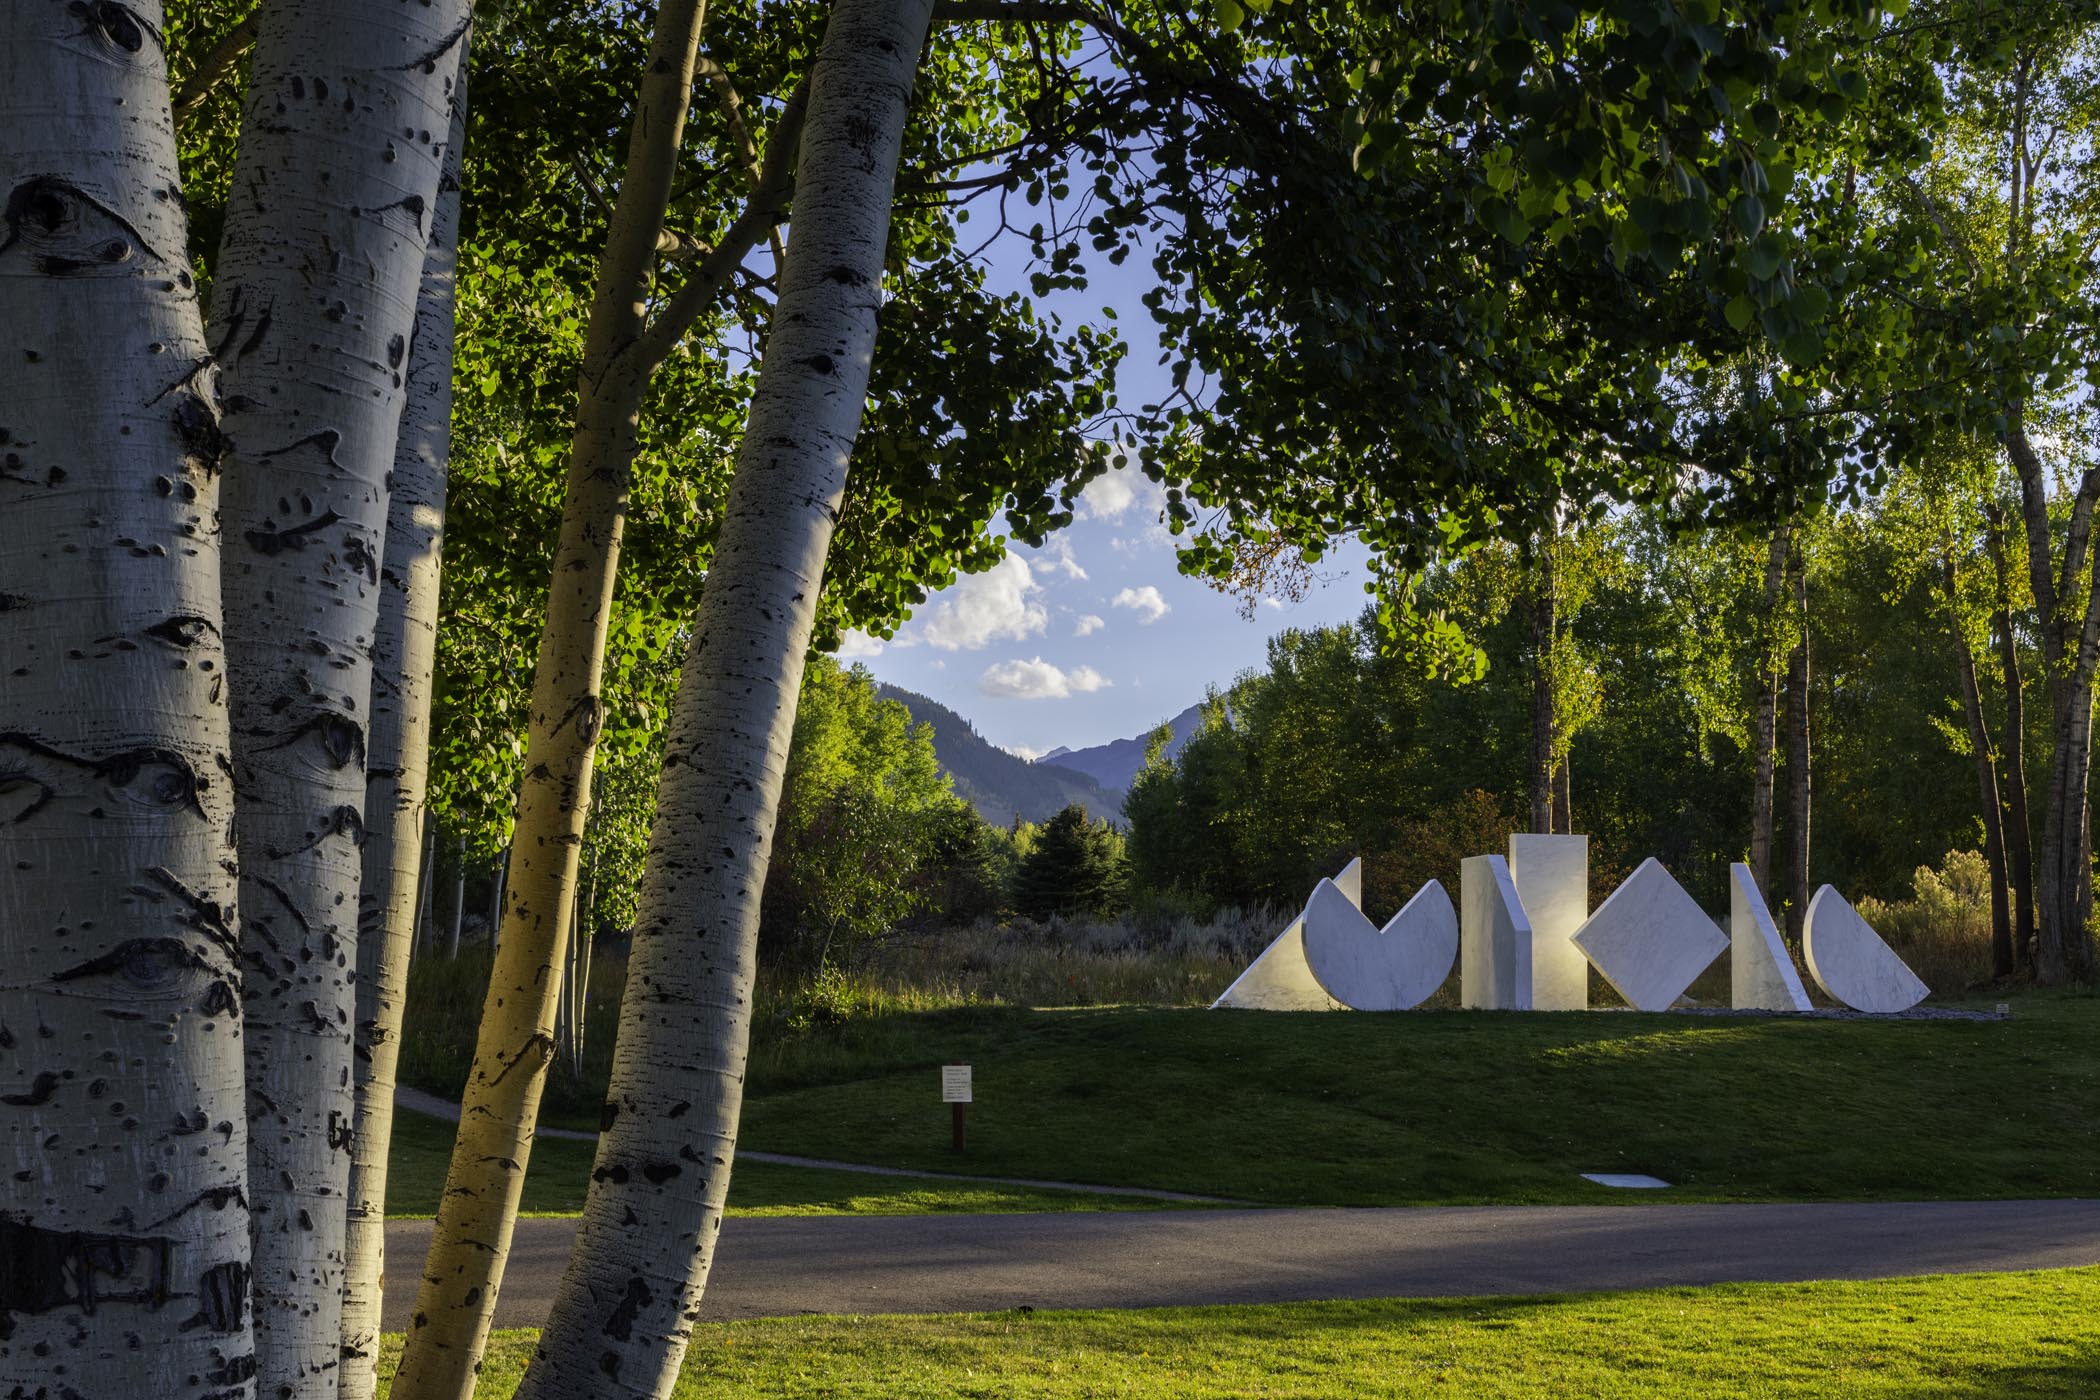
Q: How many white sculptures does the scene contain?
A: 7